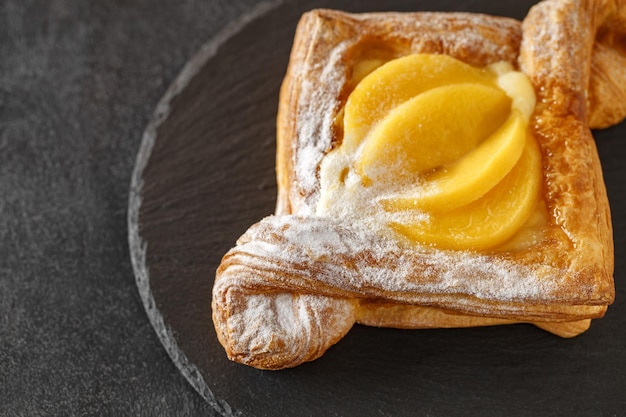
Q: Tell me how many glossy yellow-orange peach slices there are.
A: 4